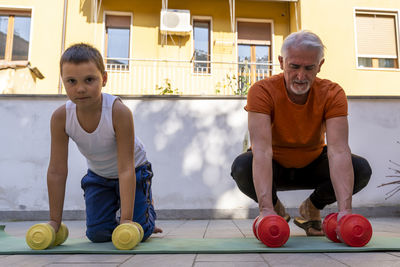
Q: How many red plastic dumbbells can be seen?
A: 2